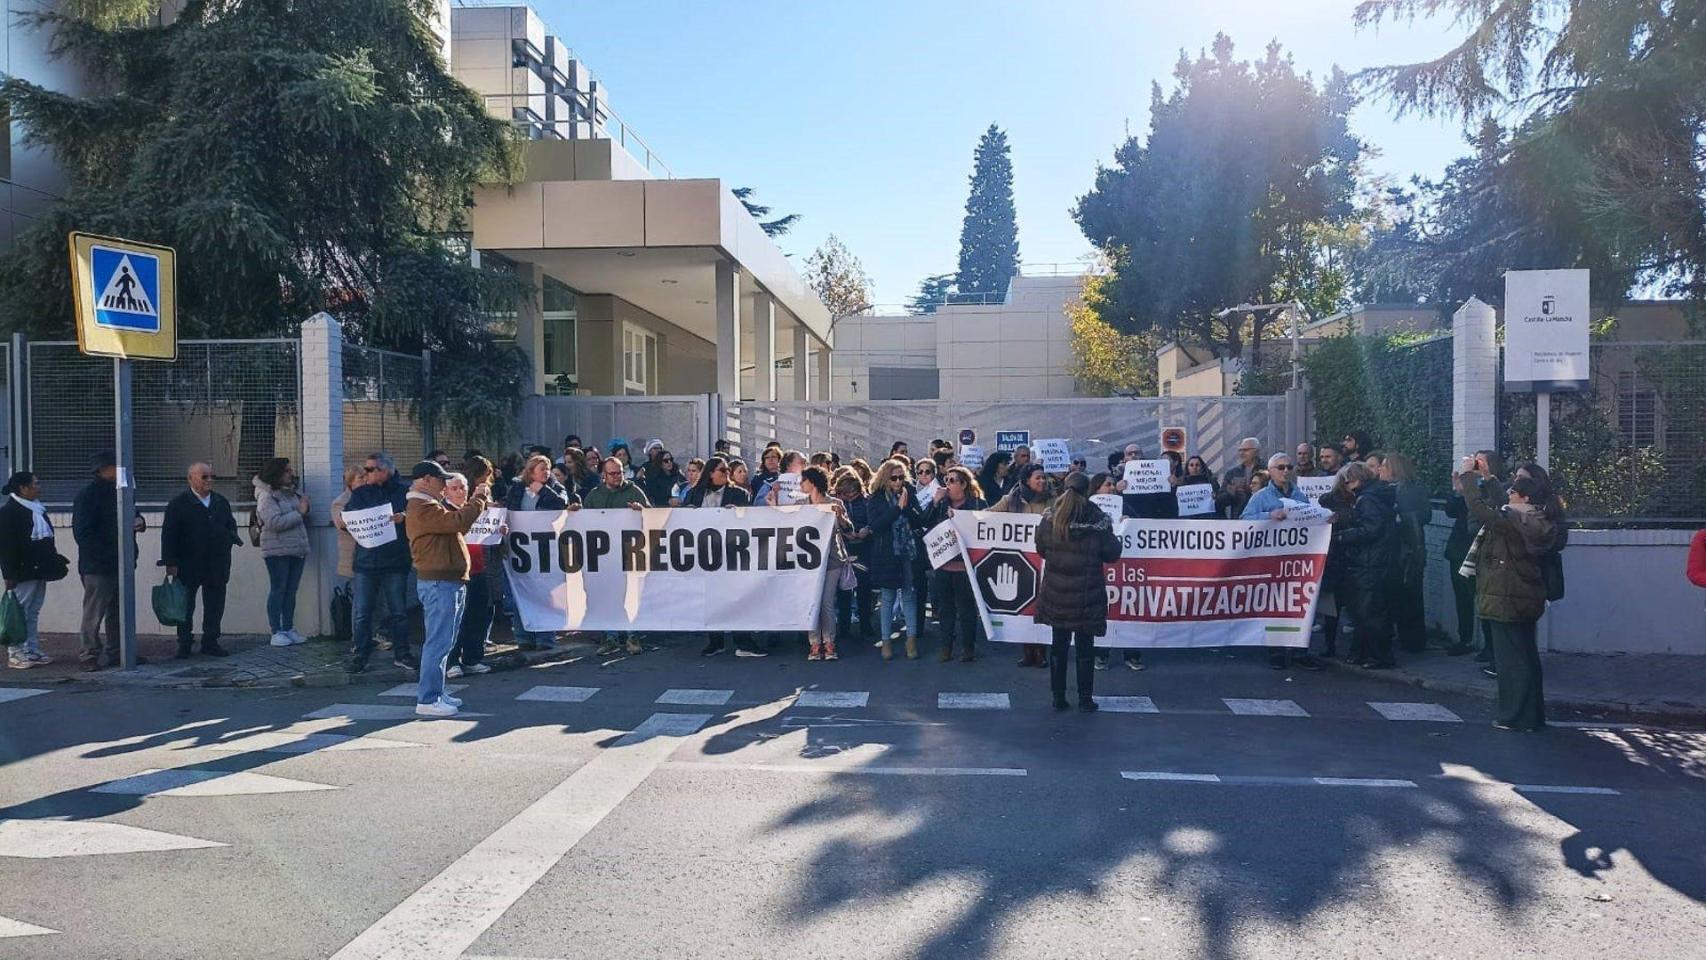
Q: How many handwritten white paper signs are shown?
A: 12